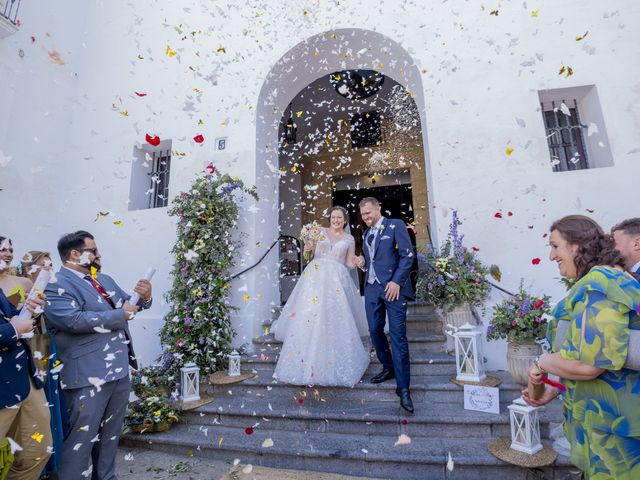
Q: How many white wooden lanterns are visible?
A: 4